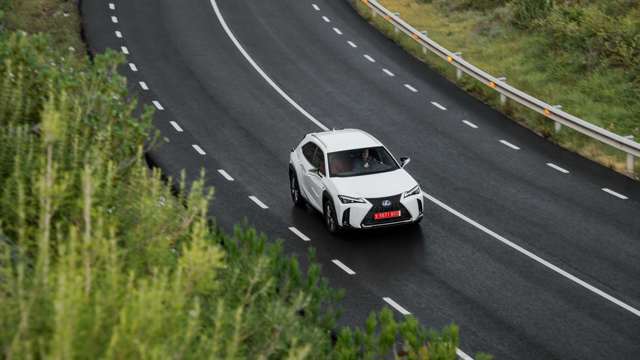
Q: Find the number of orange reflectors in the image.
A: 6